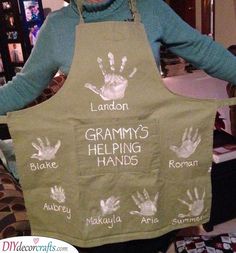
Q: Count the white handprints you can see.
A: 7